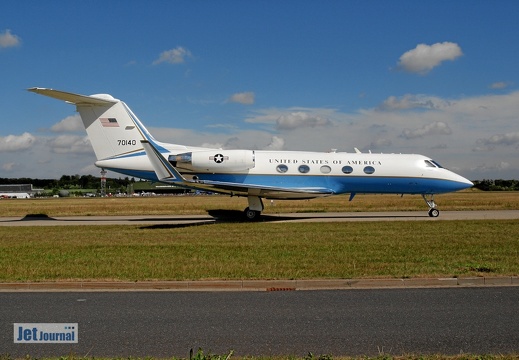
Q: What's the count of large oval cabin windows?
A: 5